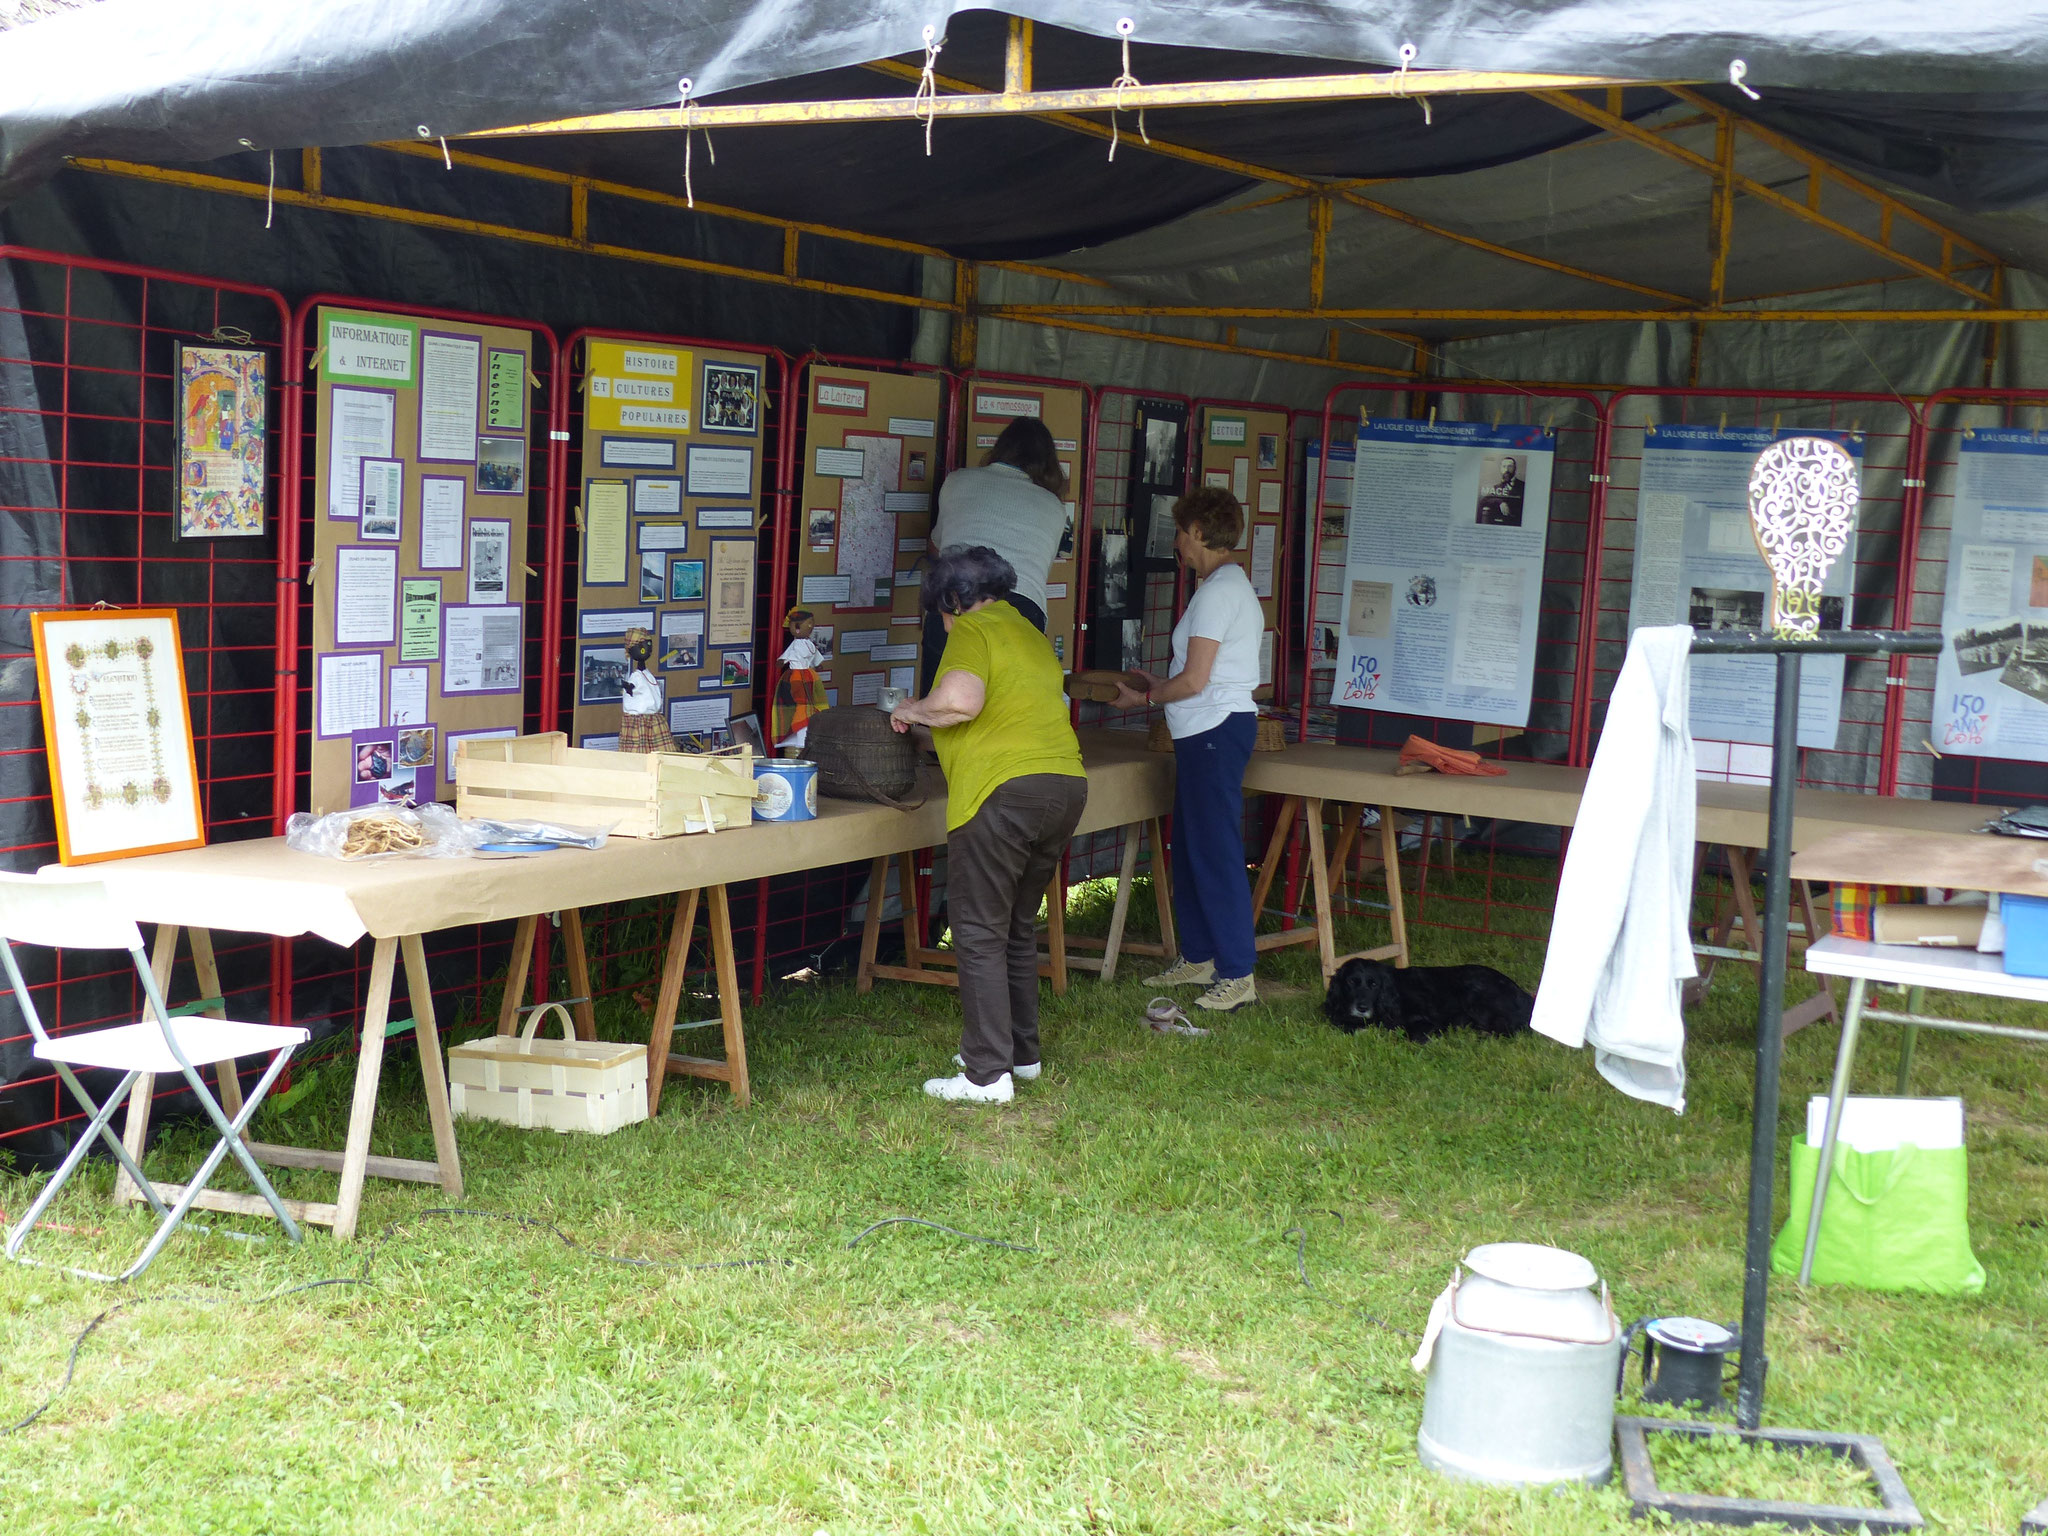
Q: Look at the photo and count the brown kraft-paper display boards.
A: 5